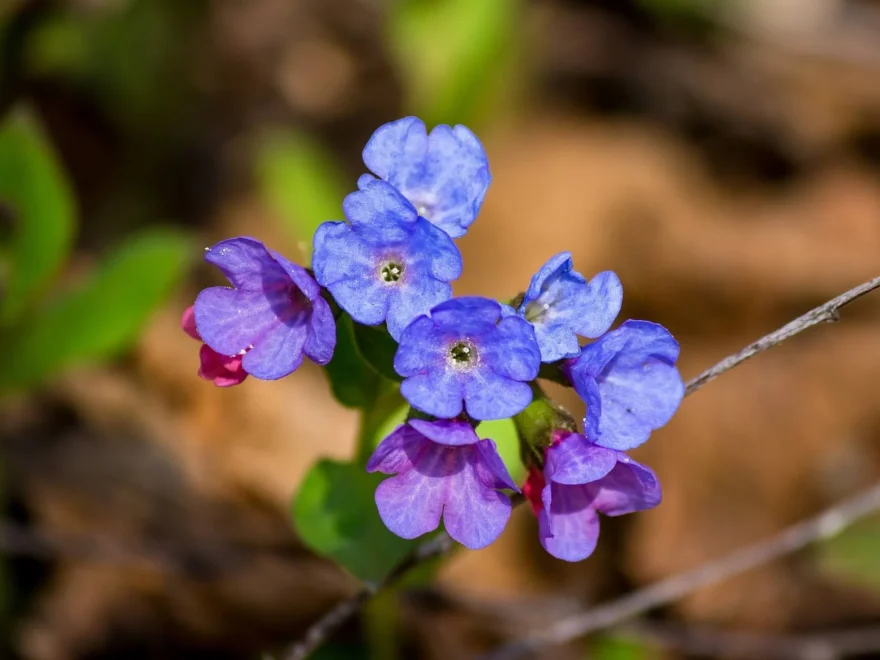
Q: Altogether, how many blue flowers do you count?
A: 5